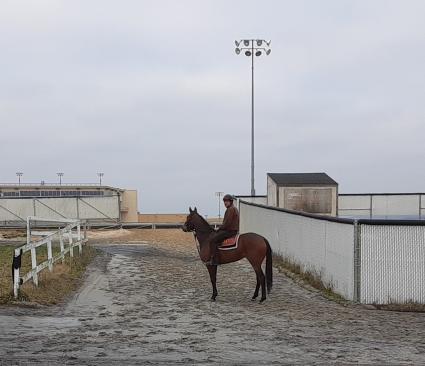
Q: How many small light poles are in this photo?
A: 4